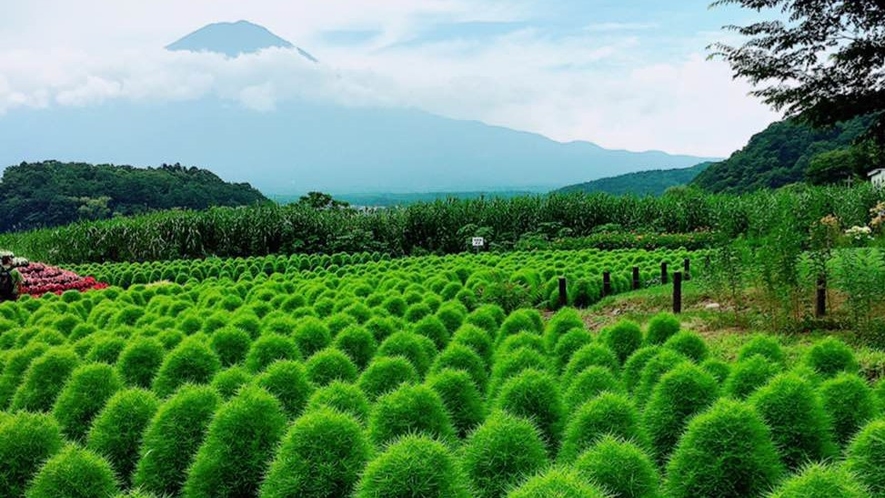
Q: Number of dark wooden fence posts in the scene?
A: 7